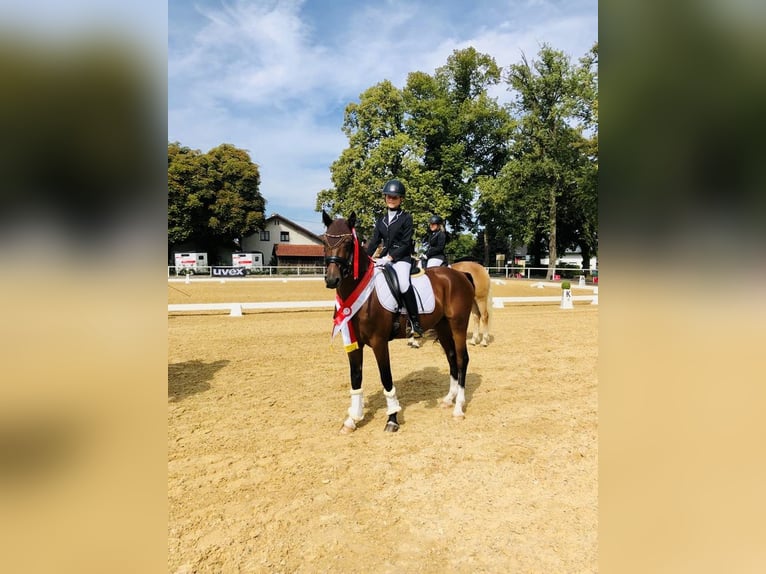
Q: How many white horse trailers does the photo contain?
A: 2